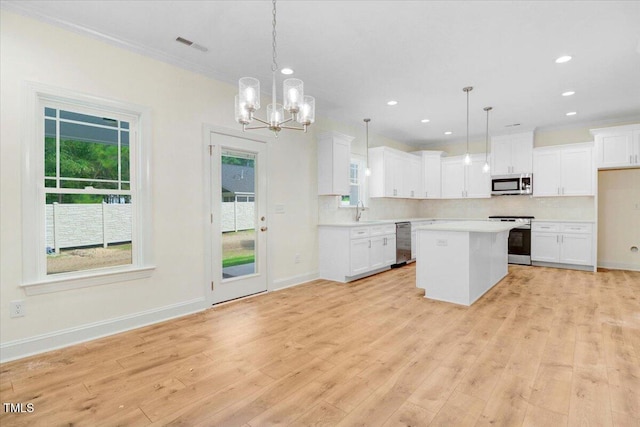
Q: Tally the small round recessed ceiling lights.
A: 7